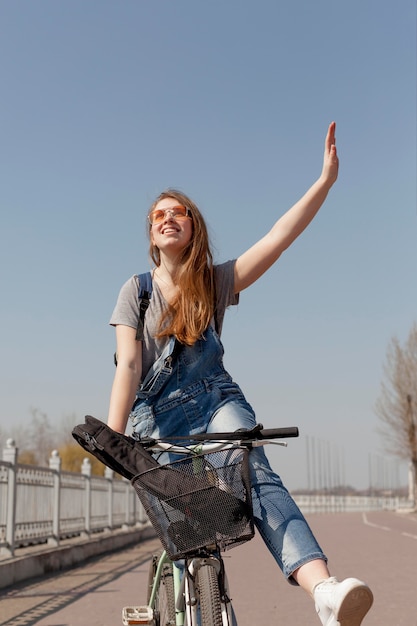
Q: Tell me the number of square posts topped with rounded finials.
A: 3